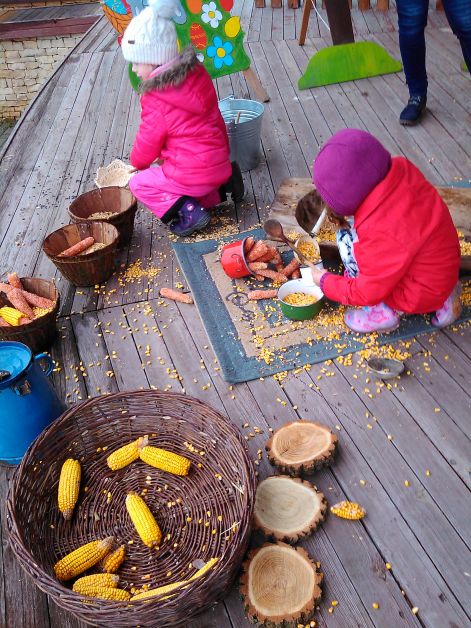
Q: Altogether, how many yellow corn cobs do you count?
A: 12